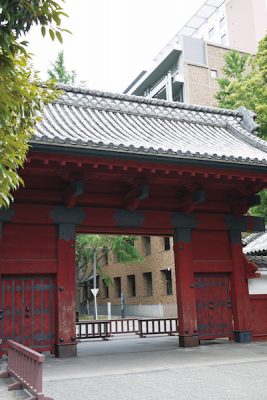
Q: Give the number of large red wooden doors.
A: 2